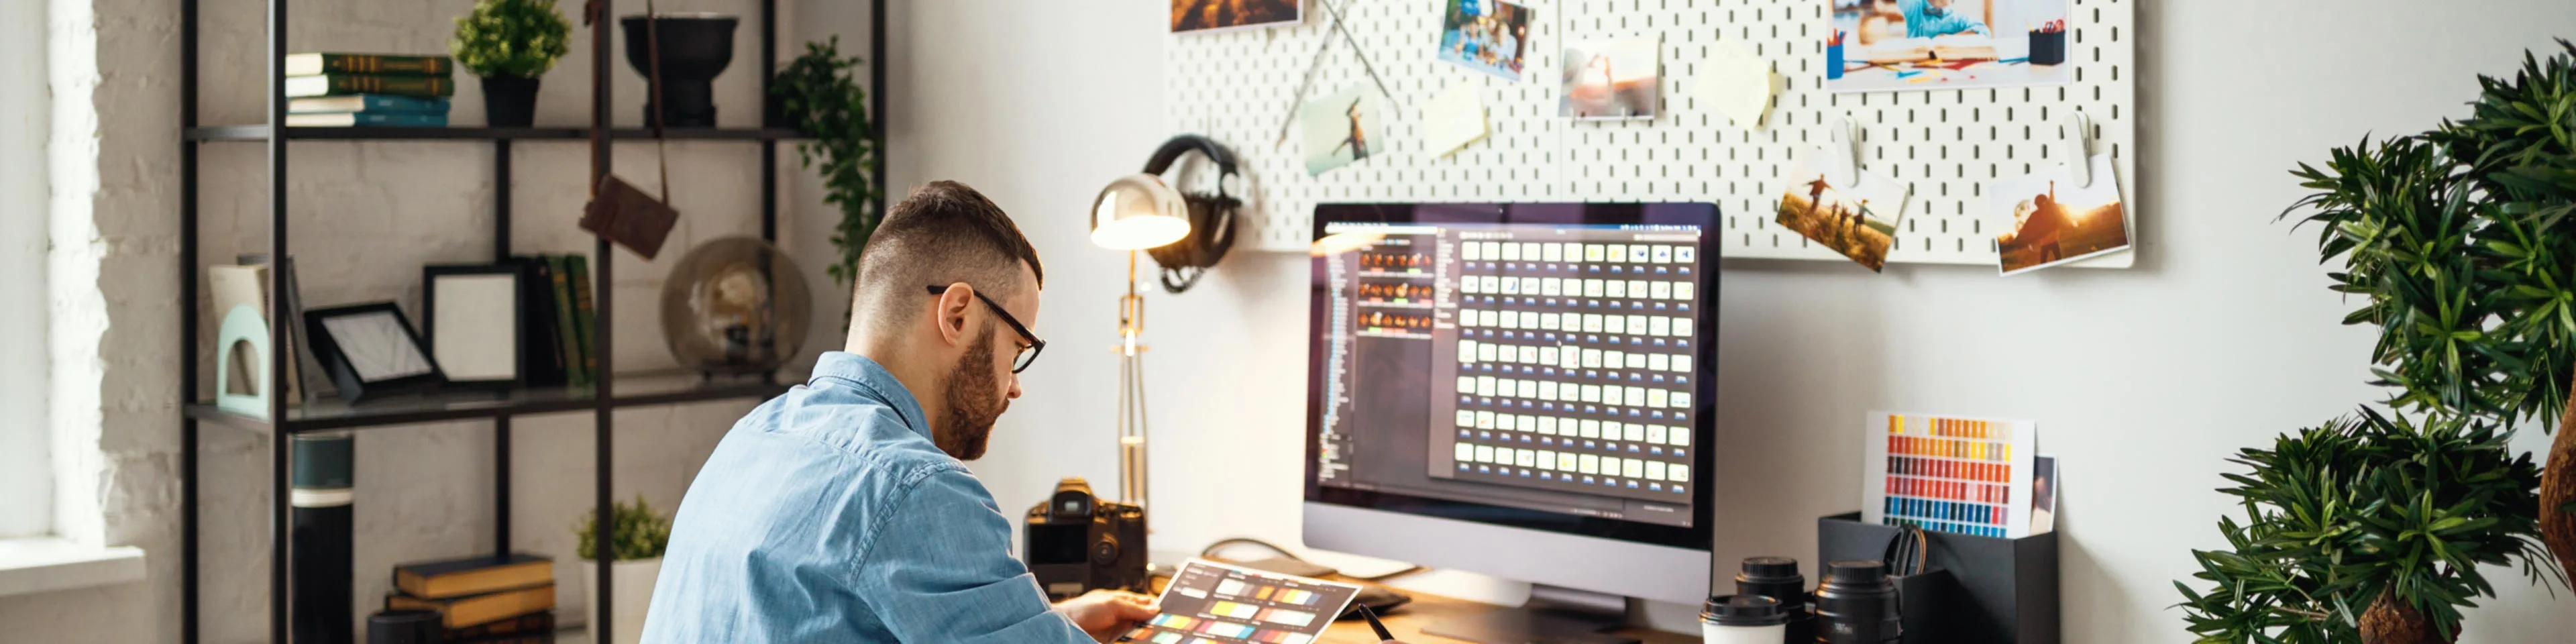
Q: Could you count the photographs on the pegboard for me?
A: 7